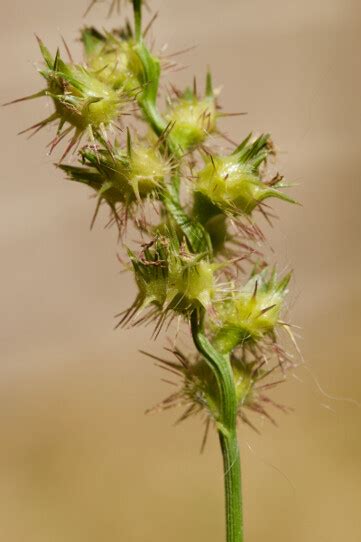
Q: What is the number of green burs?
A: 8